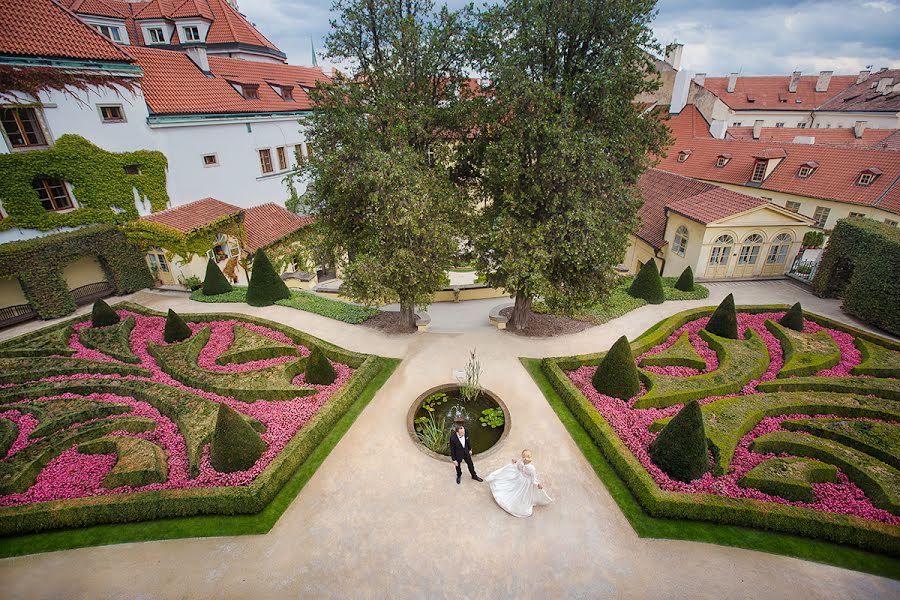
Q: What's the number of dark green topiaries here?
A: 12